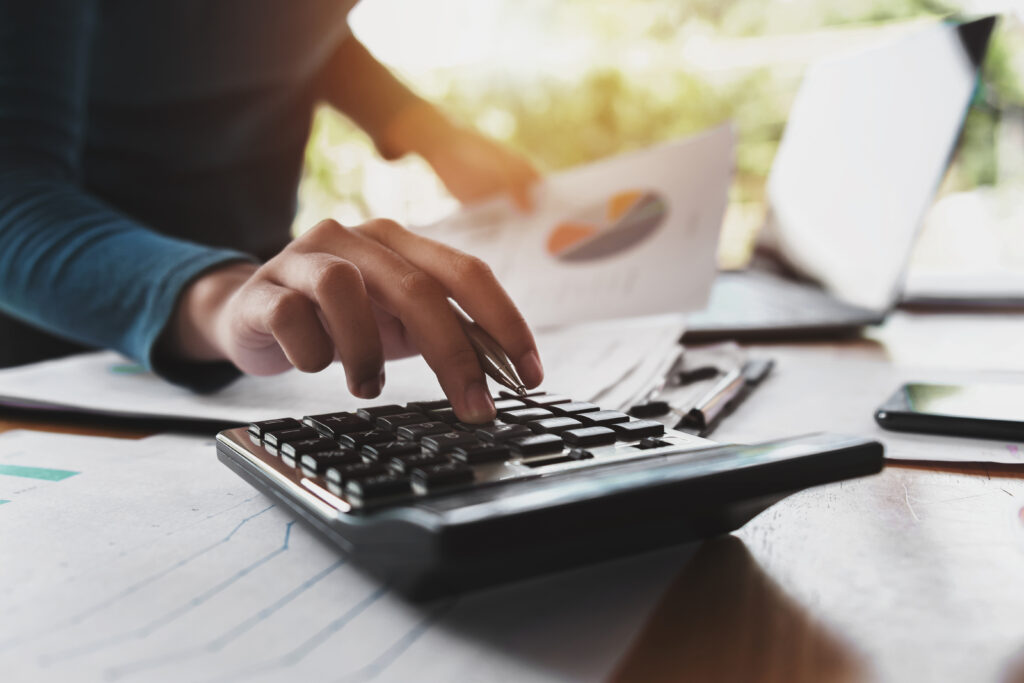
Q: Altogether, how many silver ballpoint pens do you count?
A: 1